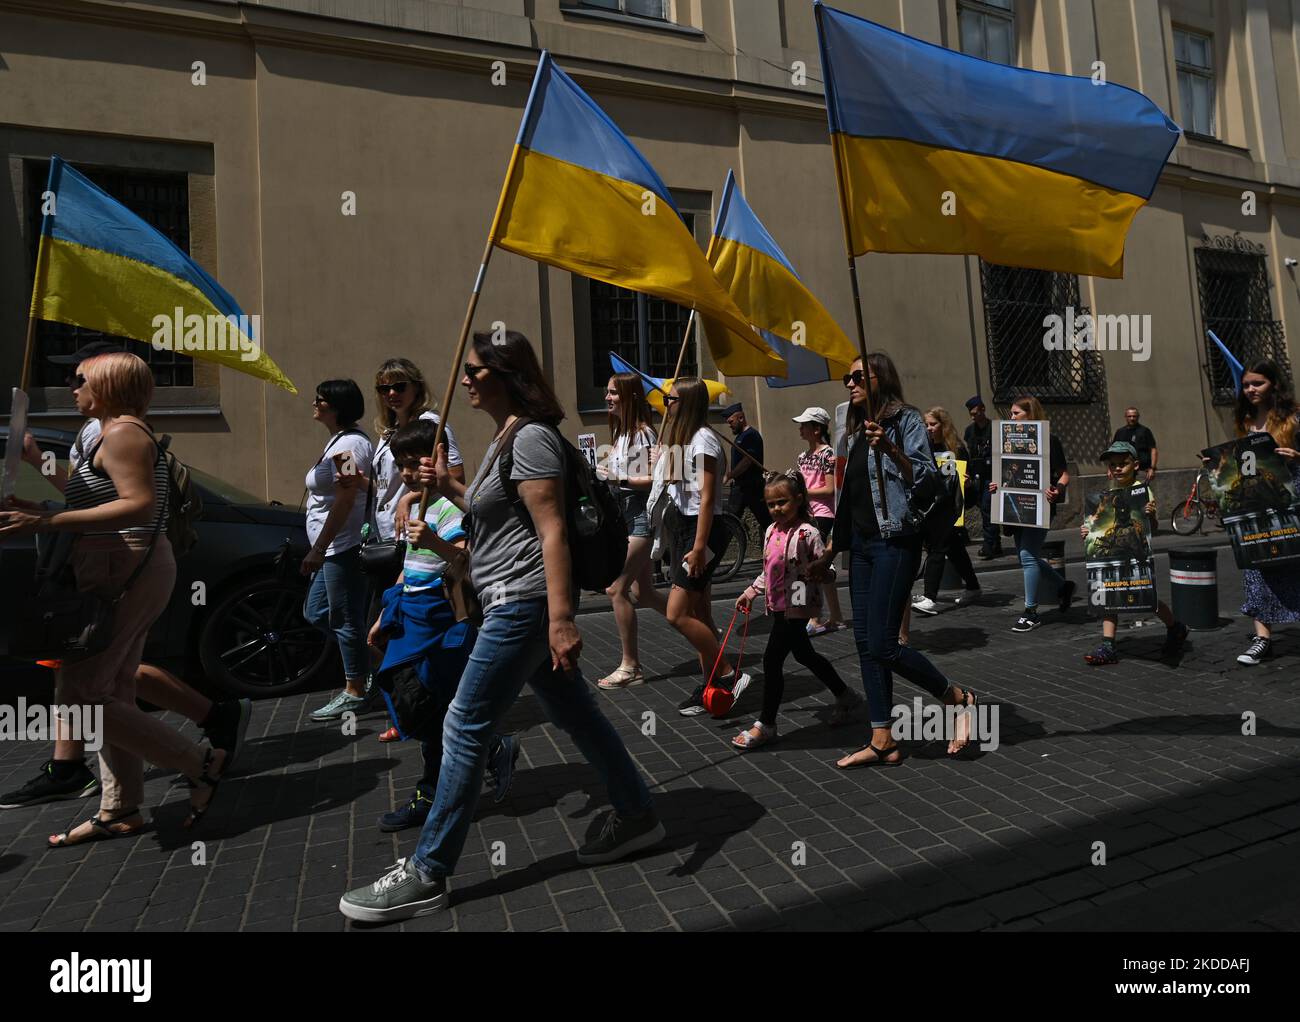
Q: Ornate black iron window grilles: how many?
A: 2